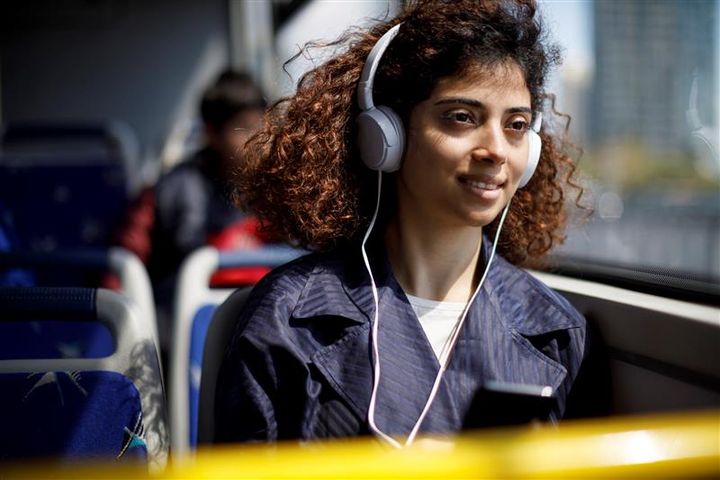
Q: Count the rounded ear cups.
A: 2